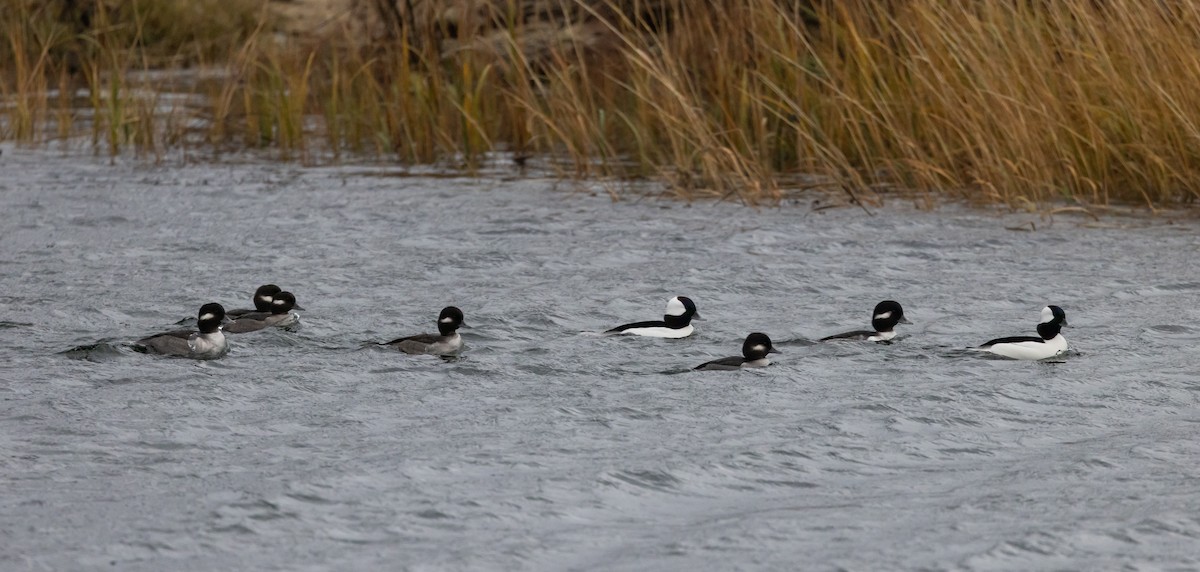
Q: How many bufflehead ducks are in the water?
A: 8